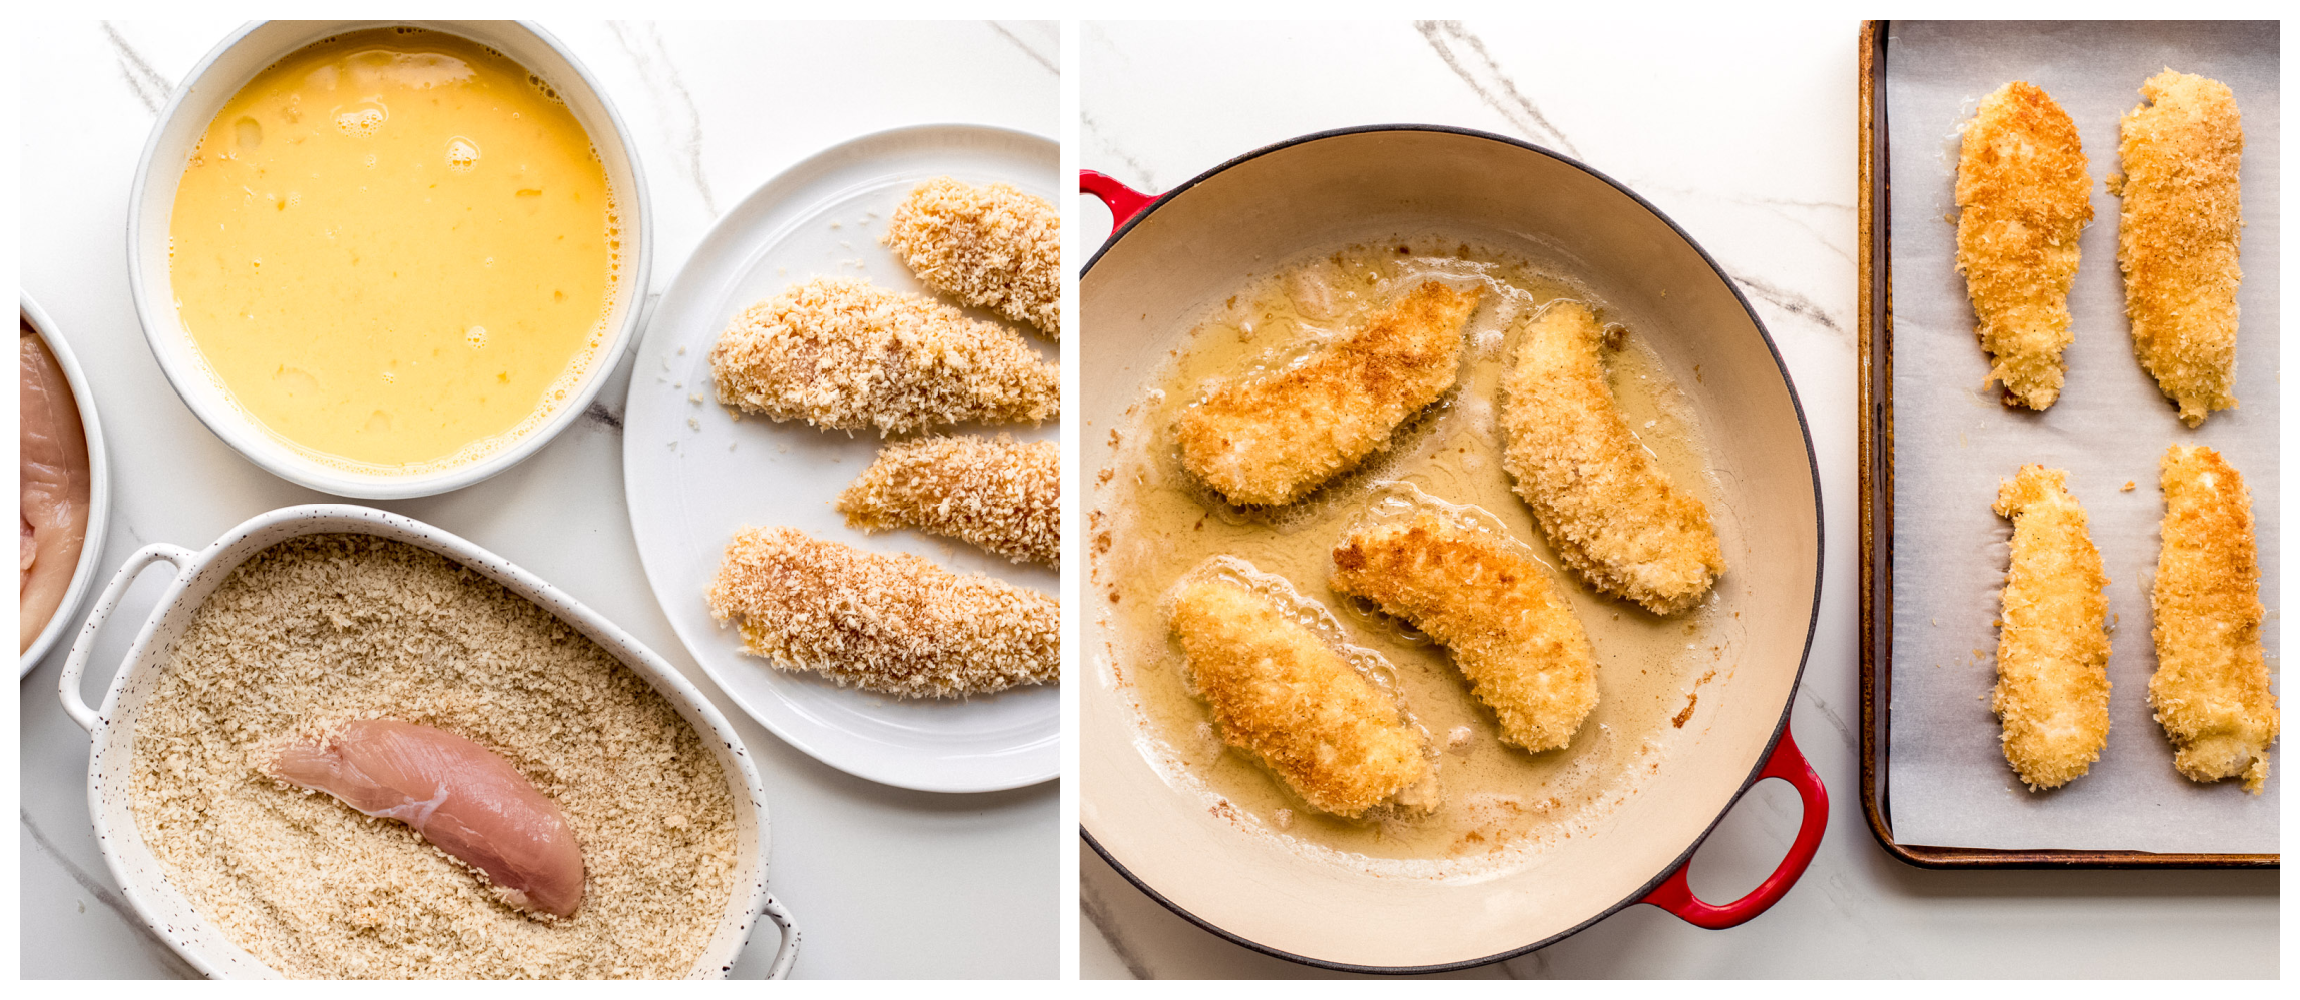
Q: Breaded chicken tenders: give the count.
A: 12